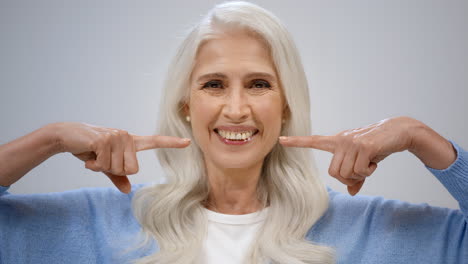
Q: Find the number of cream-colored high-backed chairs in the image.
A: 0